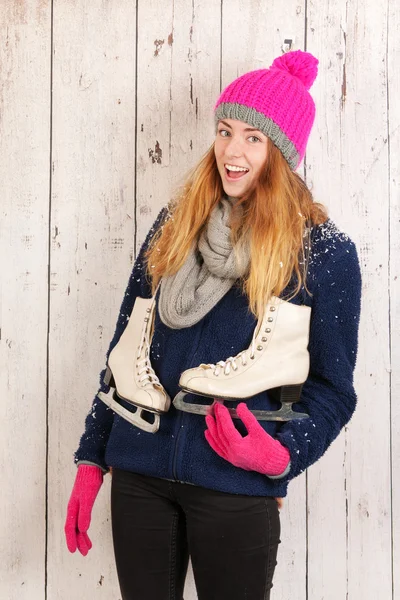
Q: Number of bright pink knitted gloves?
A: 2